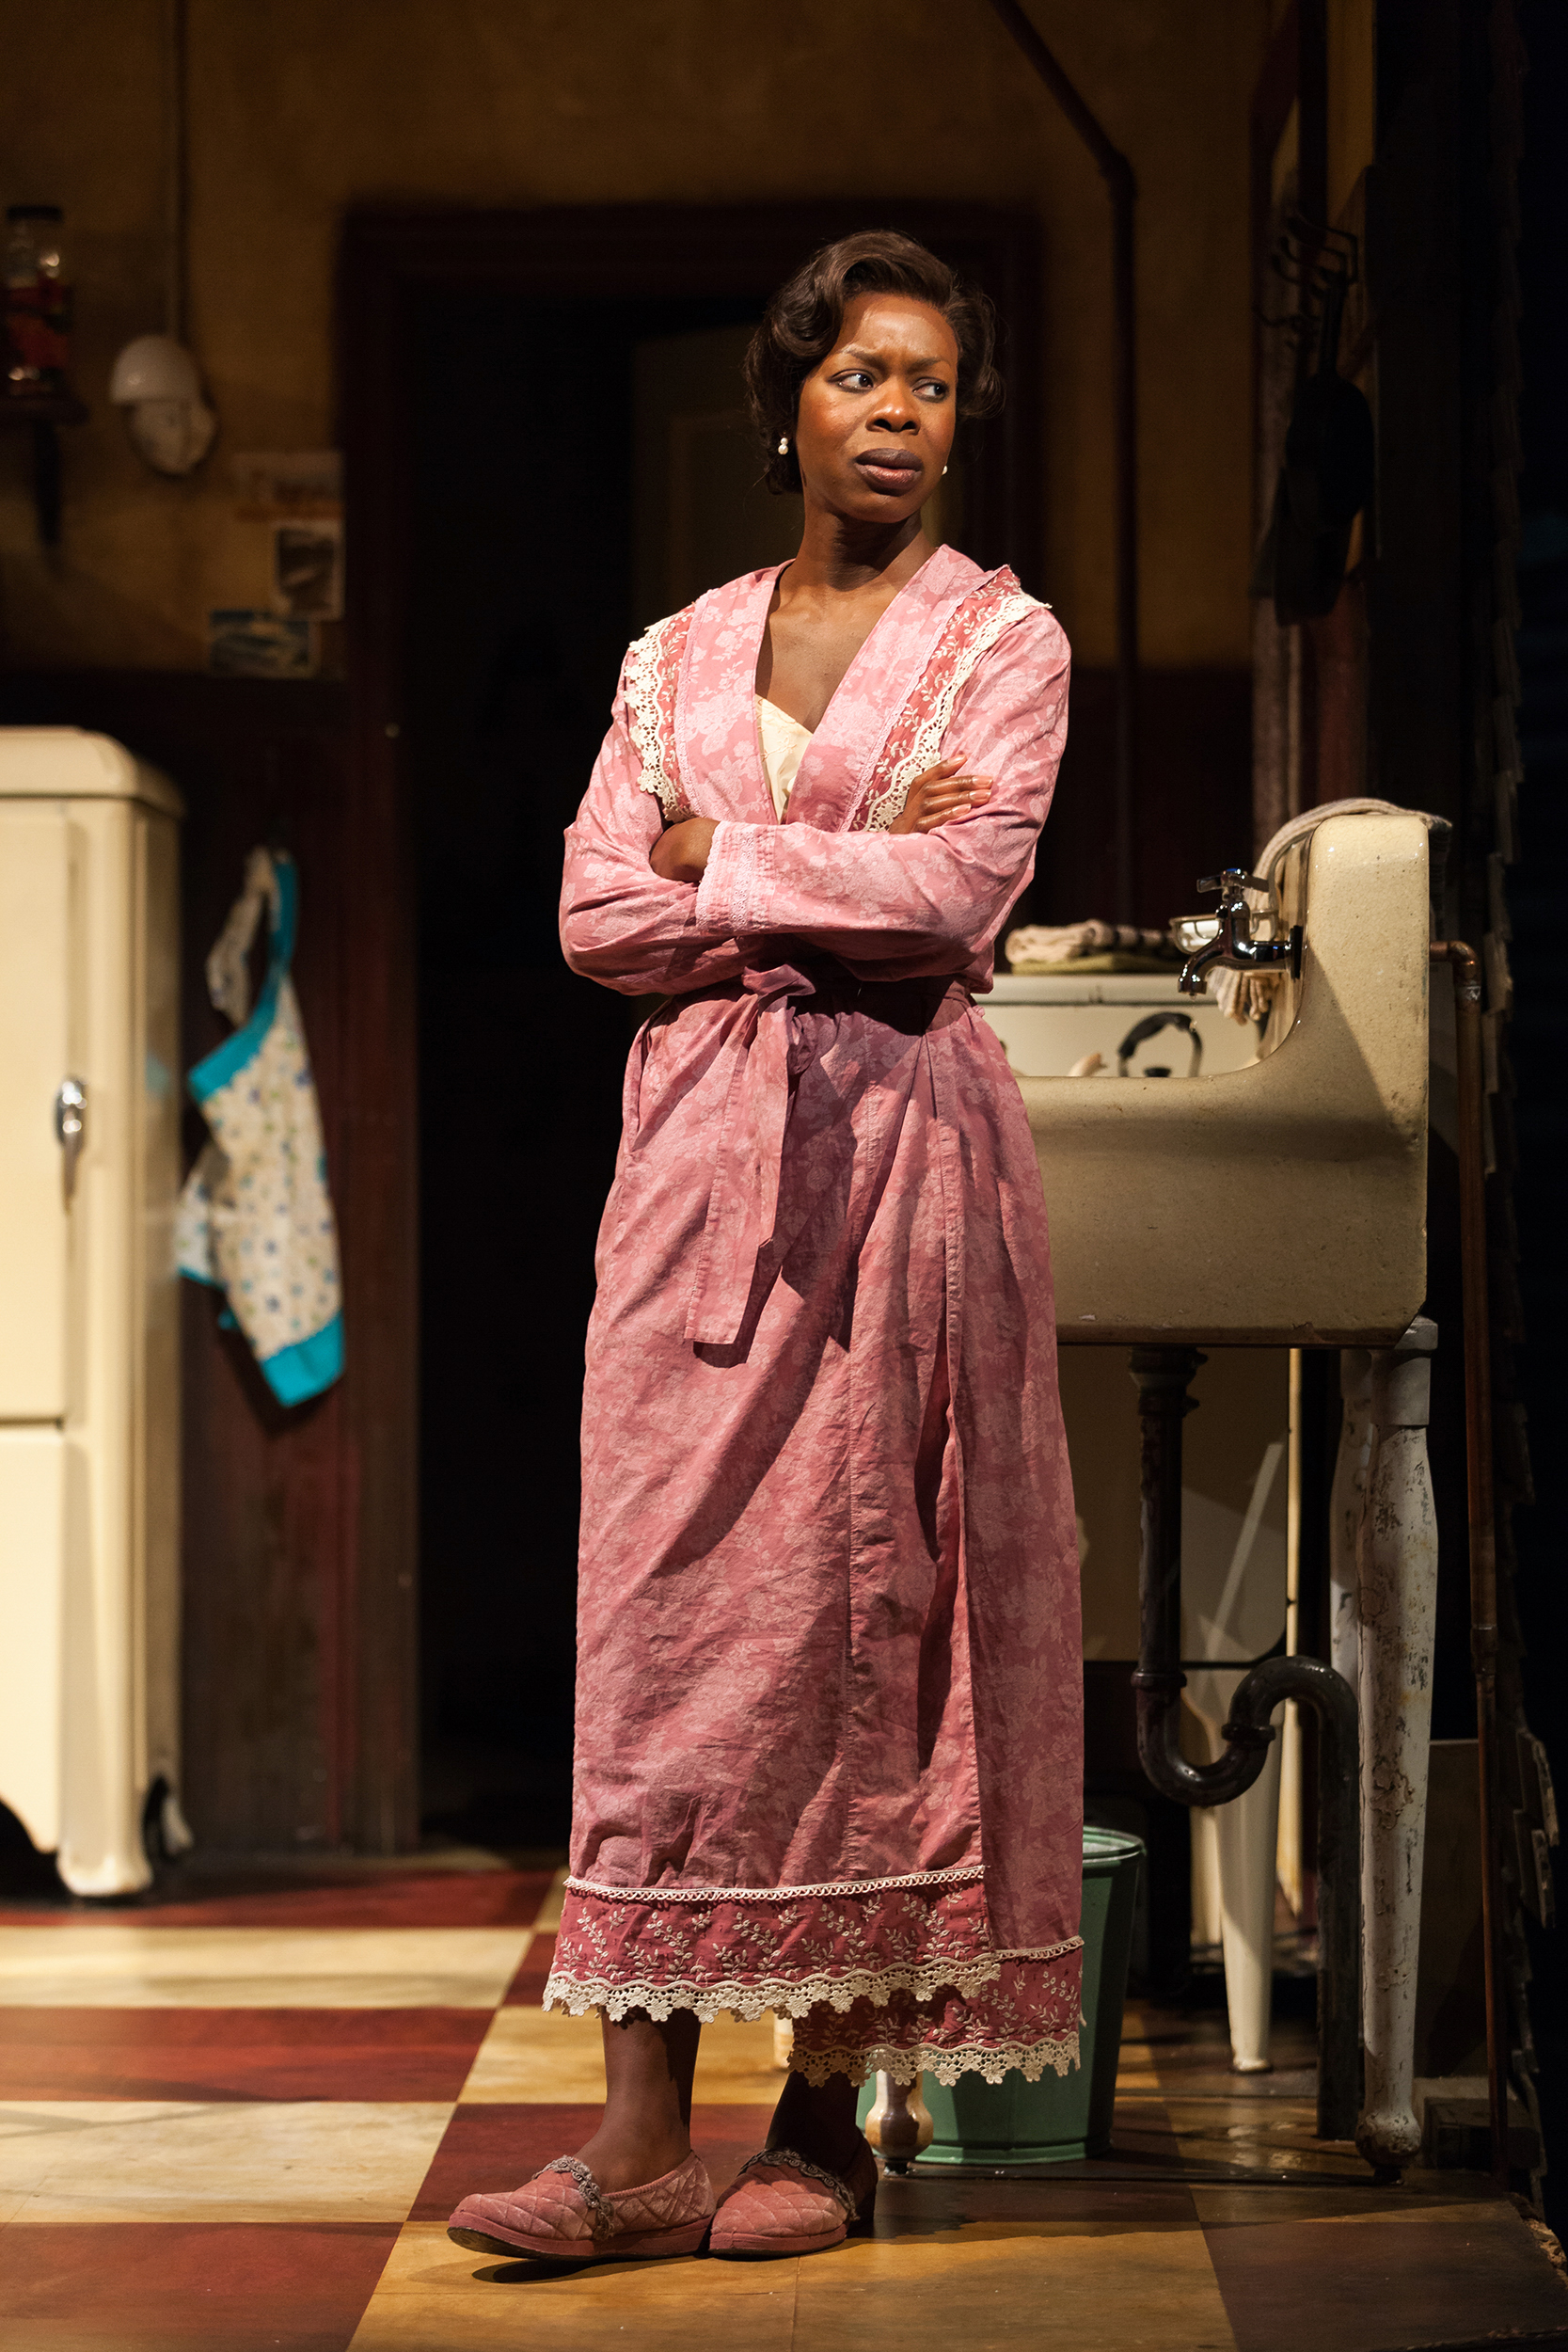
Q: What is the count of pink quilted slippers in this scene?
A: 2